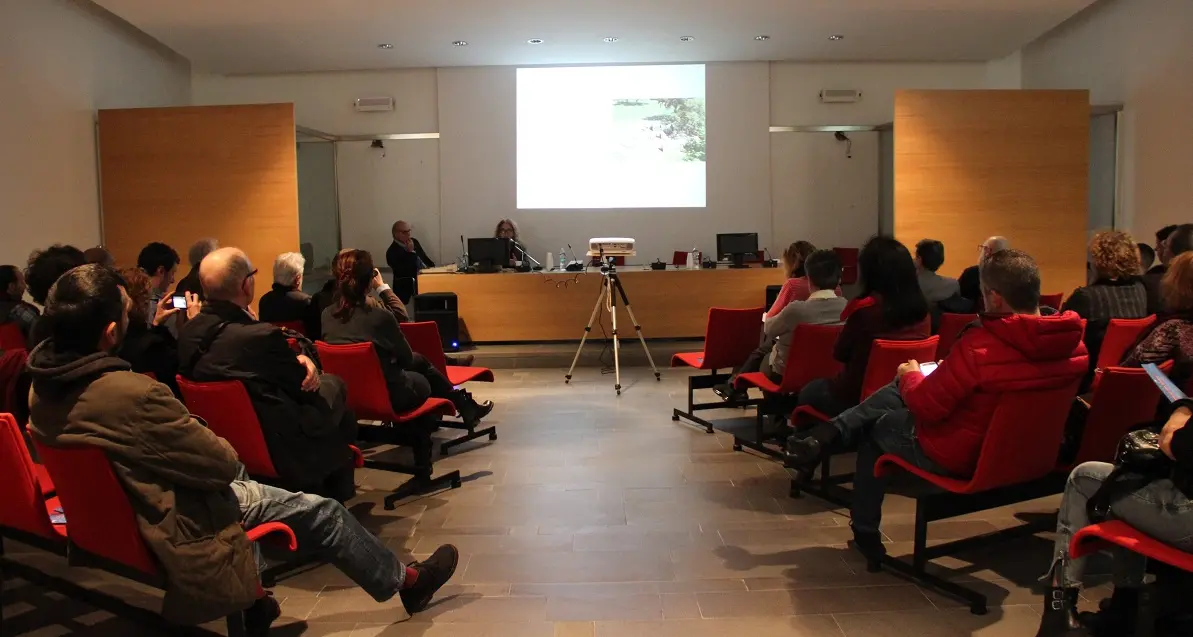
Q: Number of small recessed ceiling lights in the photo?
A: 7